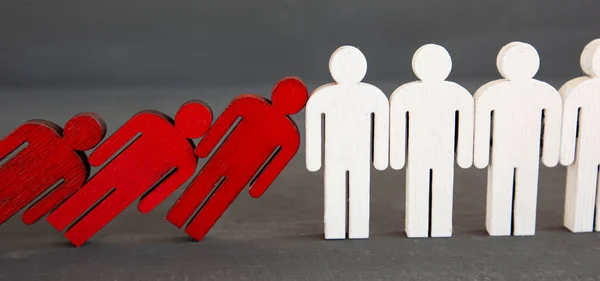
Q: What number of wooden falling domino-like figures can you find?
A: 3